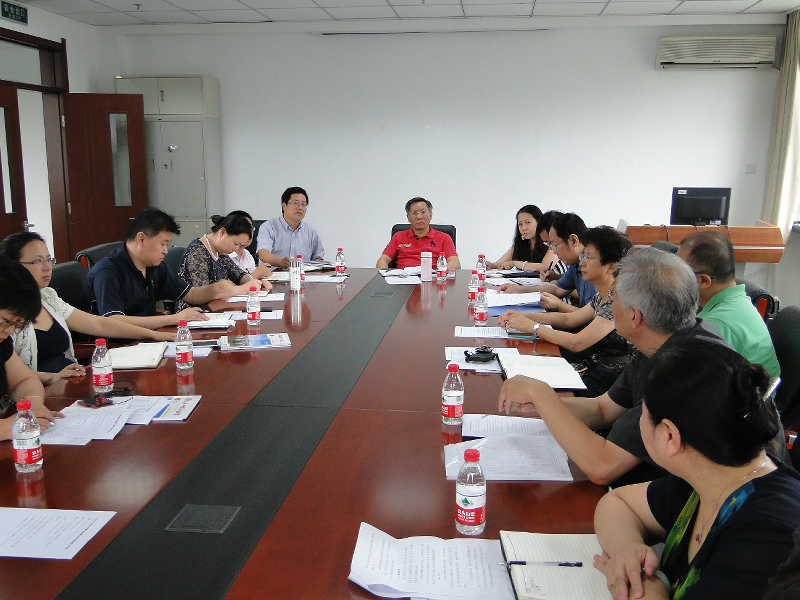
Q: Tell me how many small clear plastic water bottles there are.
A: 12